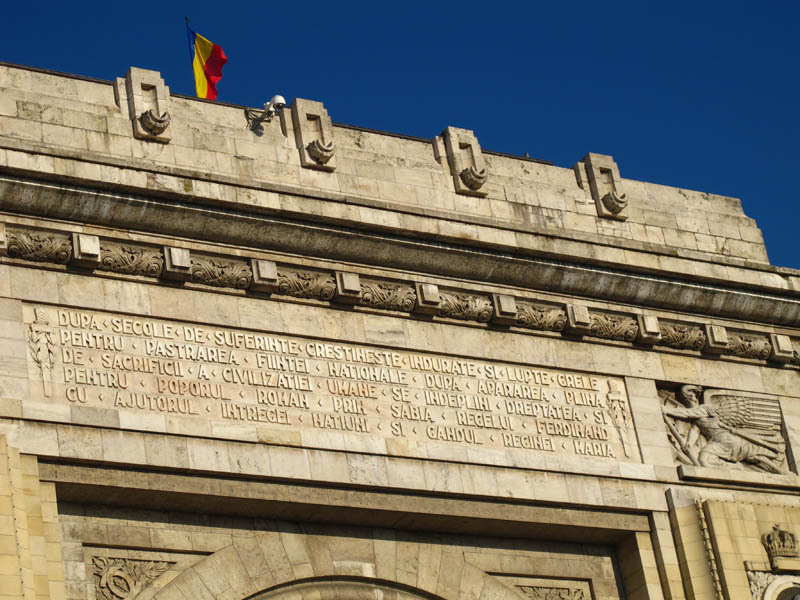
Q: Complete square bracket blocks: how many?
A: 10